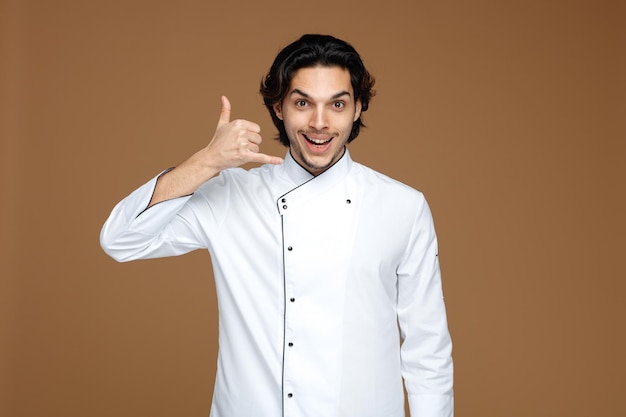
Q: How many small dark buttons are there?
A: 7